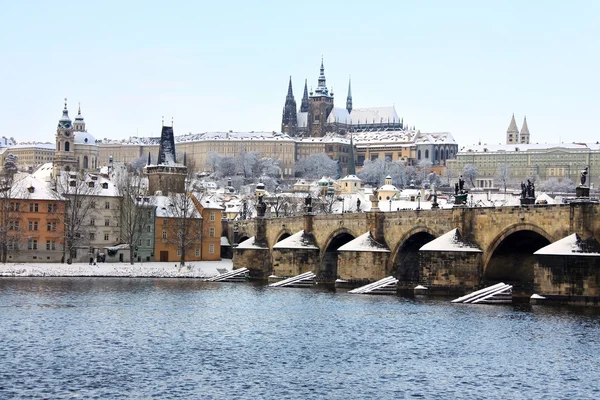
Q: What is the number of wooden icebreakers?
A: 4